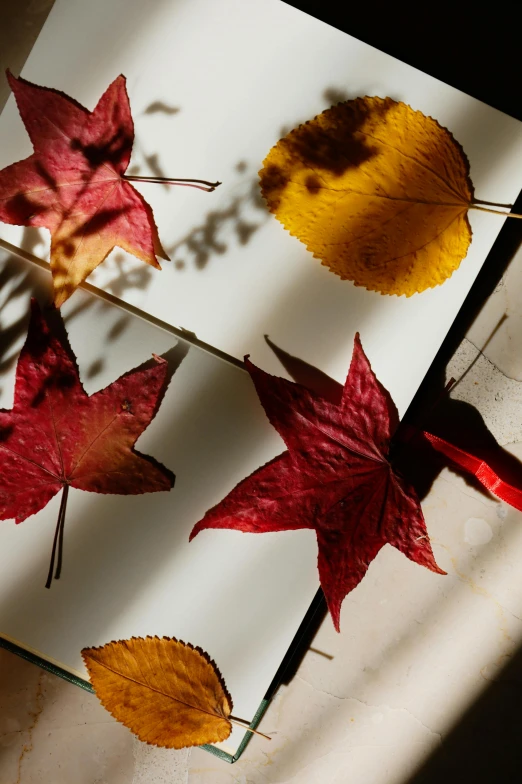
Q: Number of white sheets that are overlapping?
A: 2